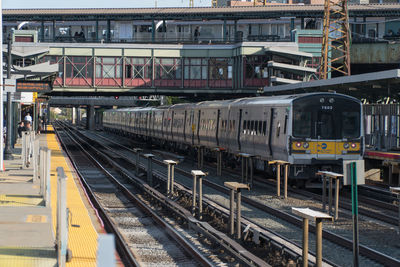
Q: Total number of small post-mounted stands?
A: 12